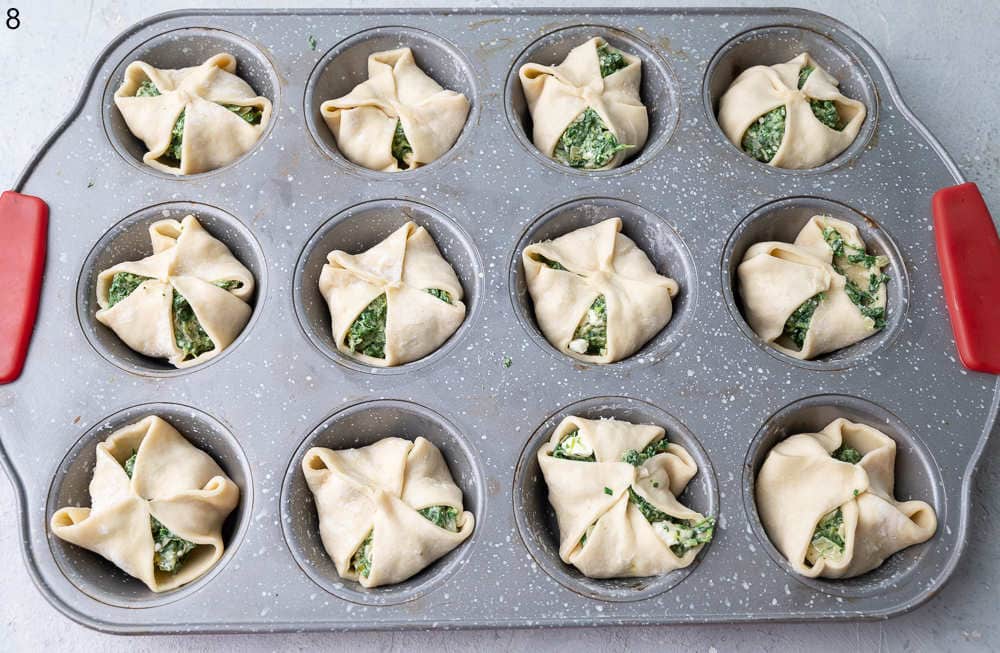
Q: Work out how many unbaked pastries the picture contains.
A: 12